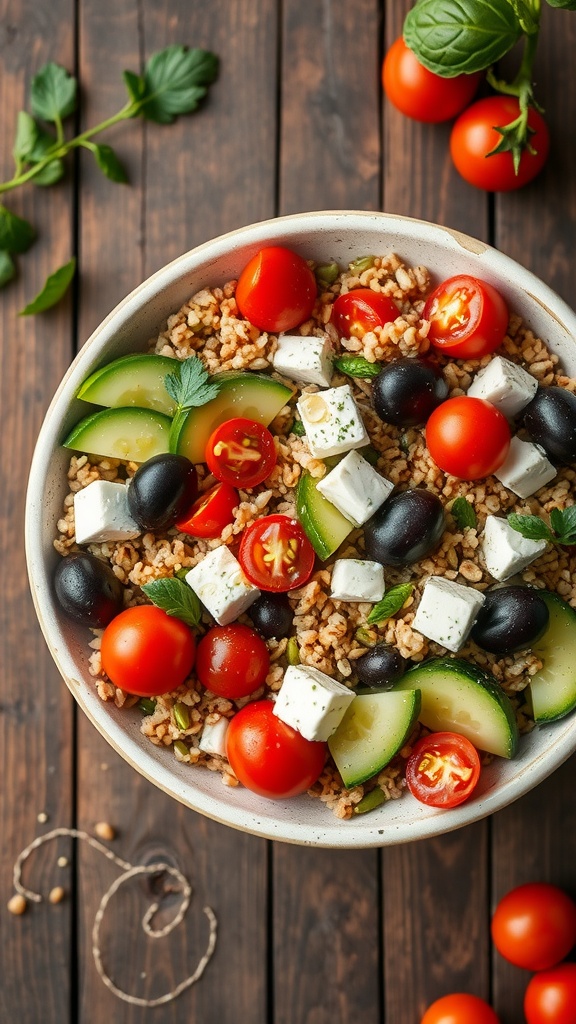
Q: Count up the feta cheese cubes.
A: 12